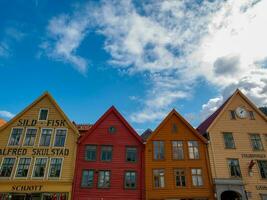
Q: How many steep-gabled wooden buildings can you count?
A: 4